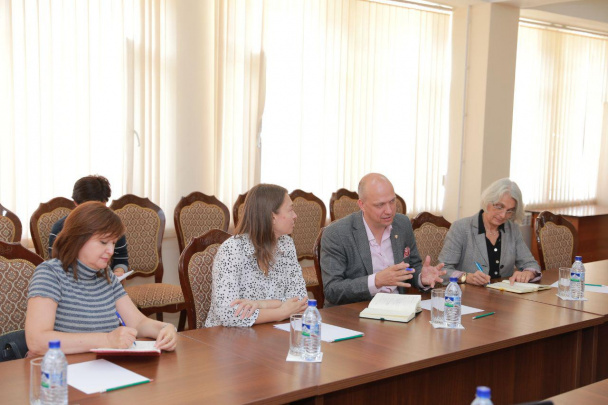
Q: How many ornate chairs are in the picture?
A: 13